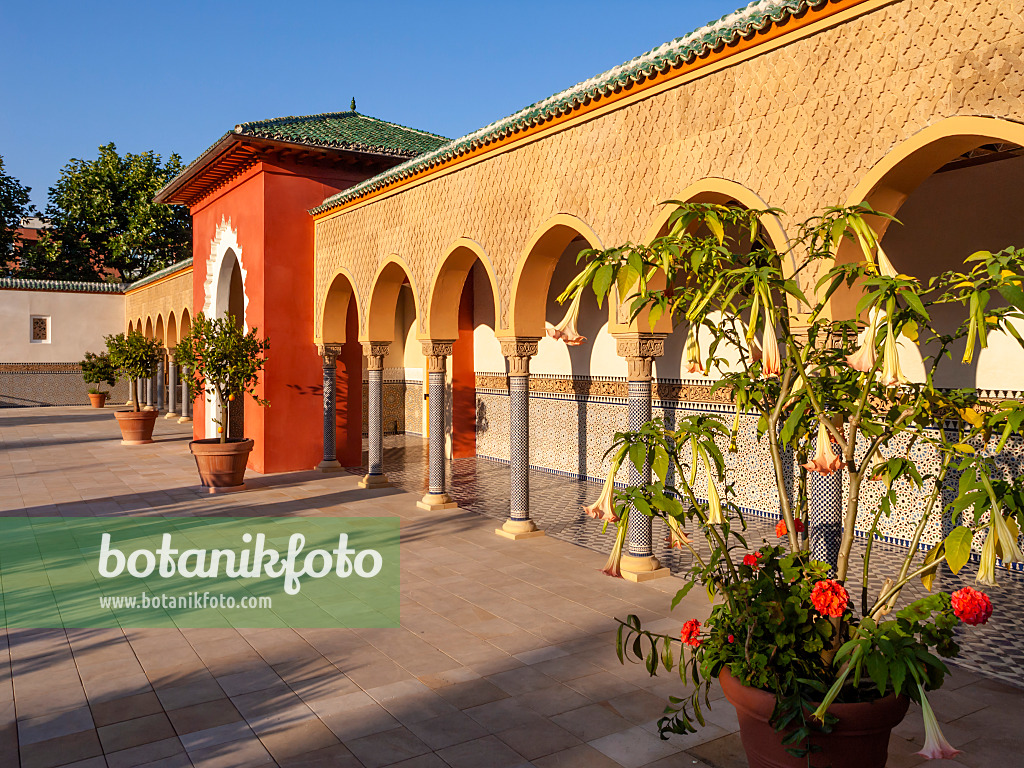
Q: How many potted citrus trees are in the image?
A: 3